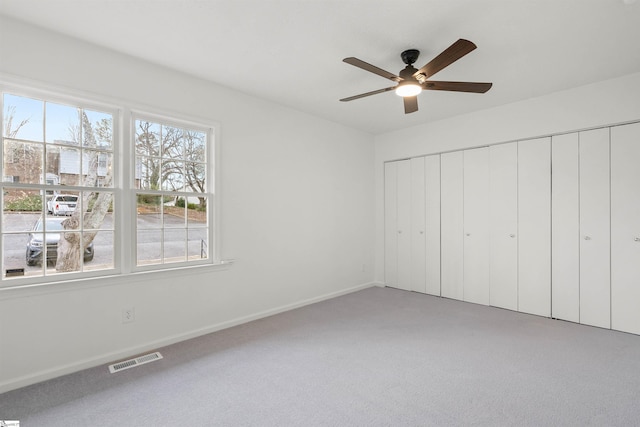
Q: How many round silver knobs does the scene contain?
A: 6